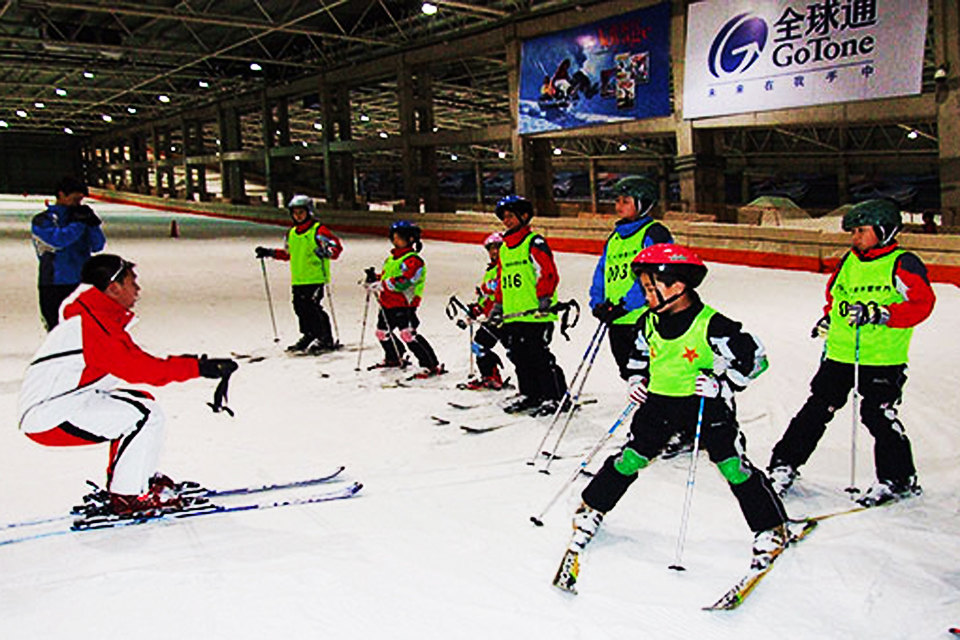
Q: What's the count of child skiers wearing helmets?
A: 7